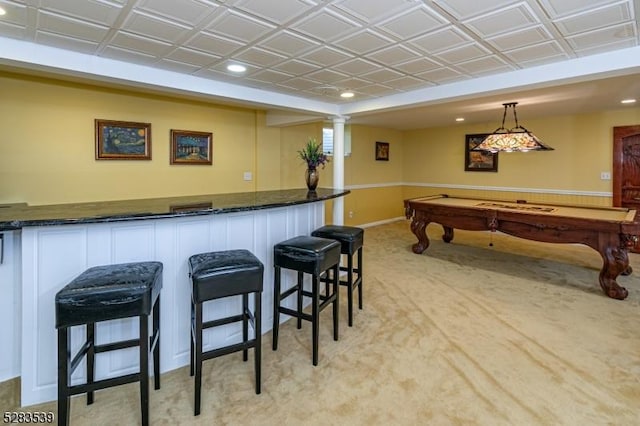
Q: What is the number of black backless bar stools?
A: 4